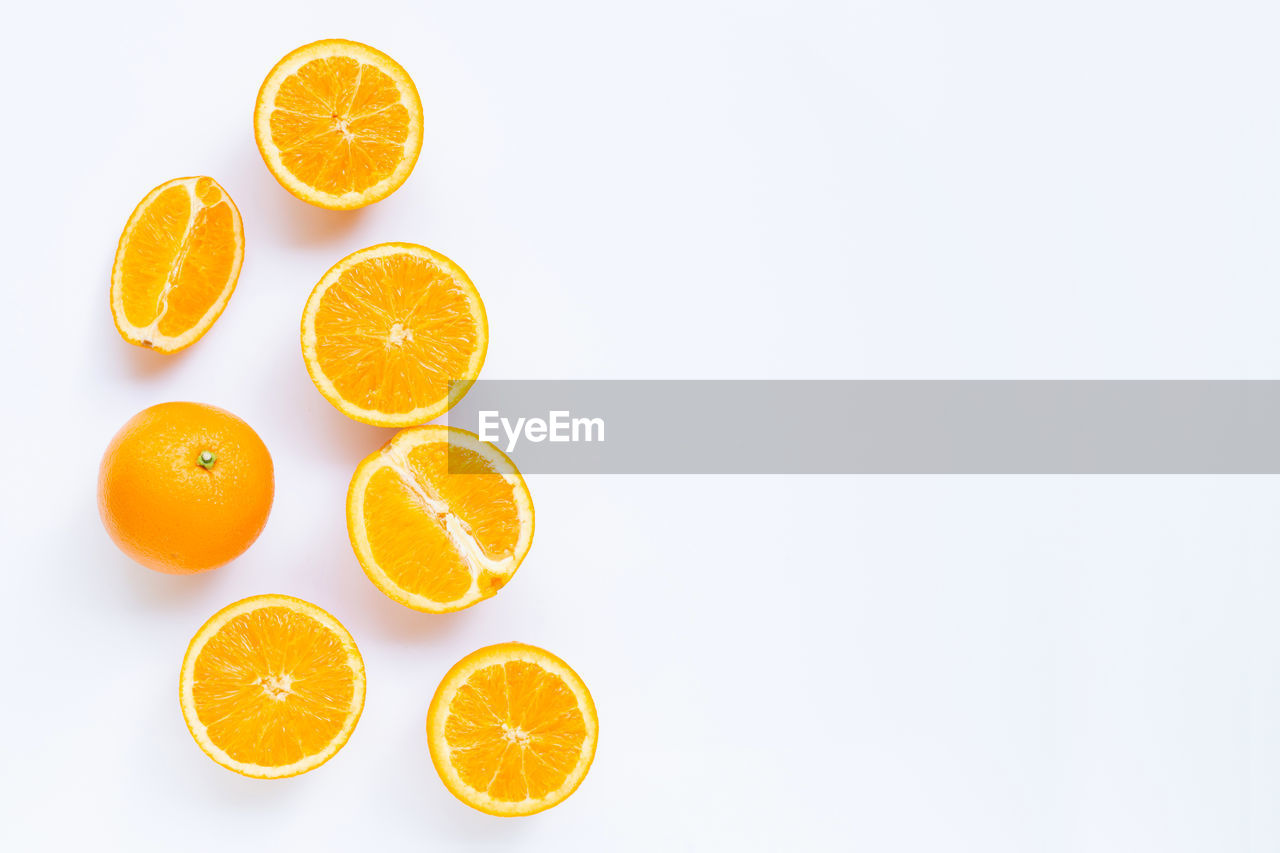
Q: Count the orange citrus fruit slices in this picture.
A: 6